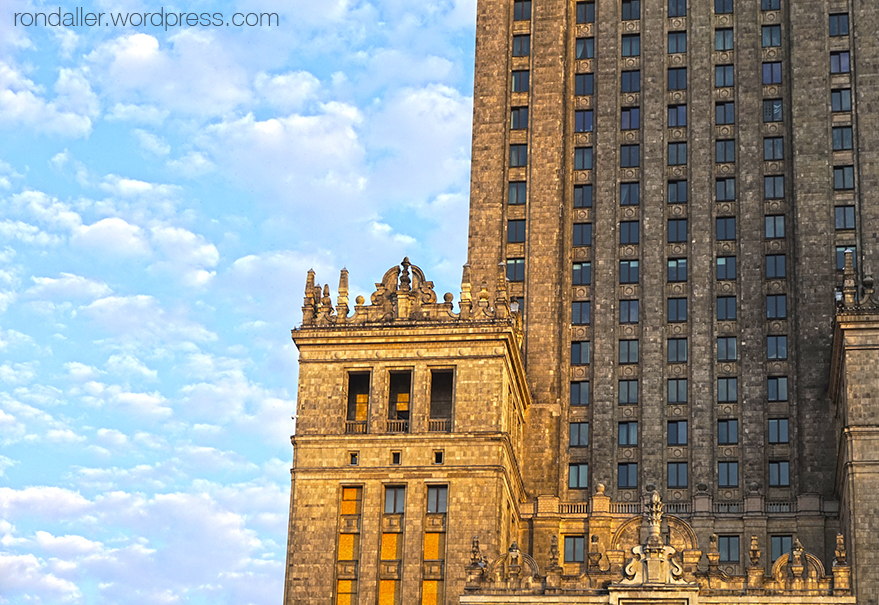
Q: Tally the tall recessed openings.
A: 3